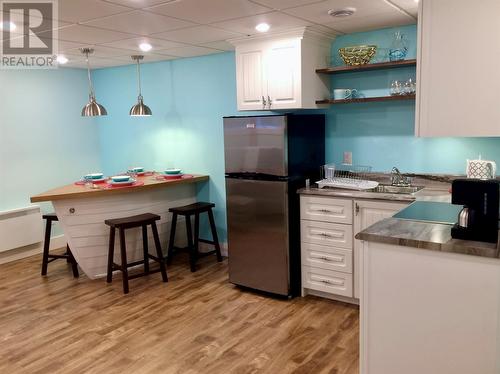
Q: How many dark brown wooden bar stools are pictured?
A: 3